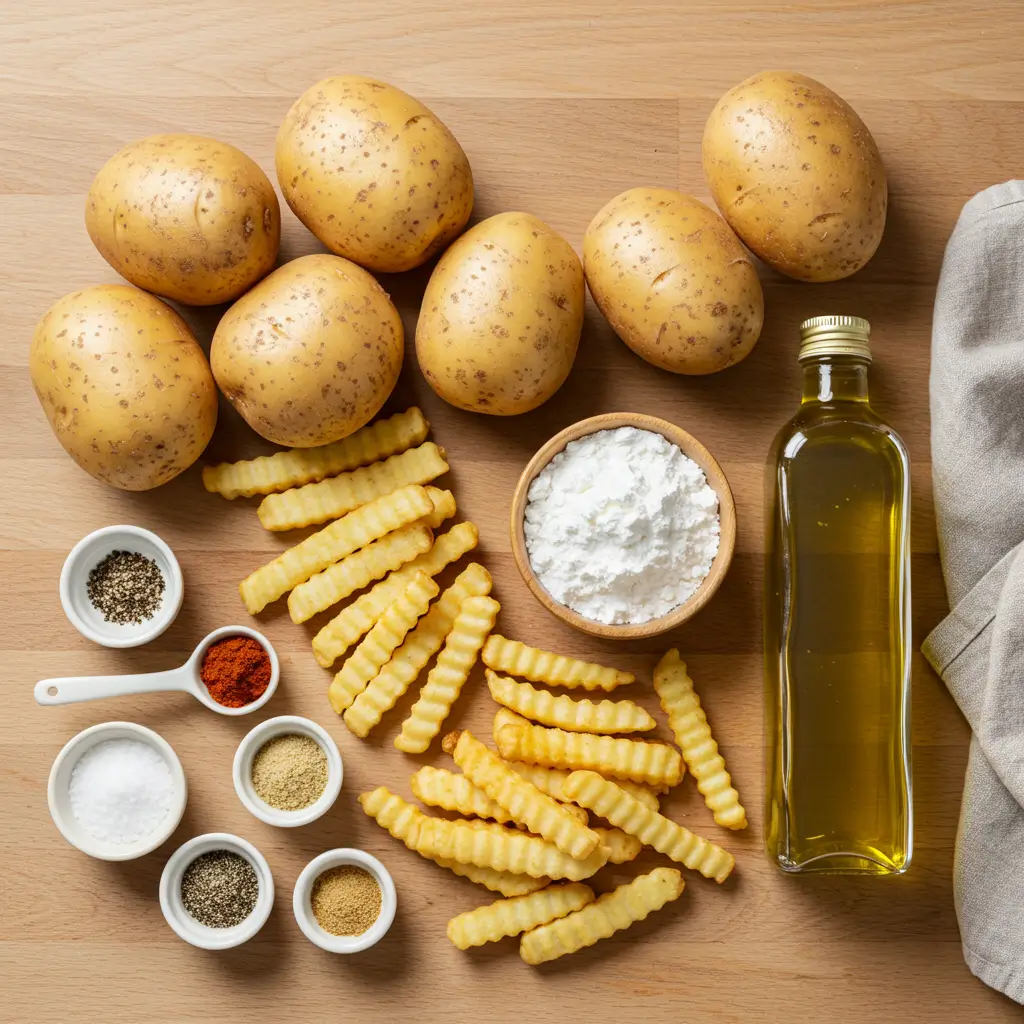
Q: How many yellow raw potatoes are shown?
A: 7